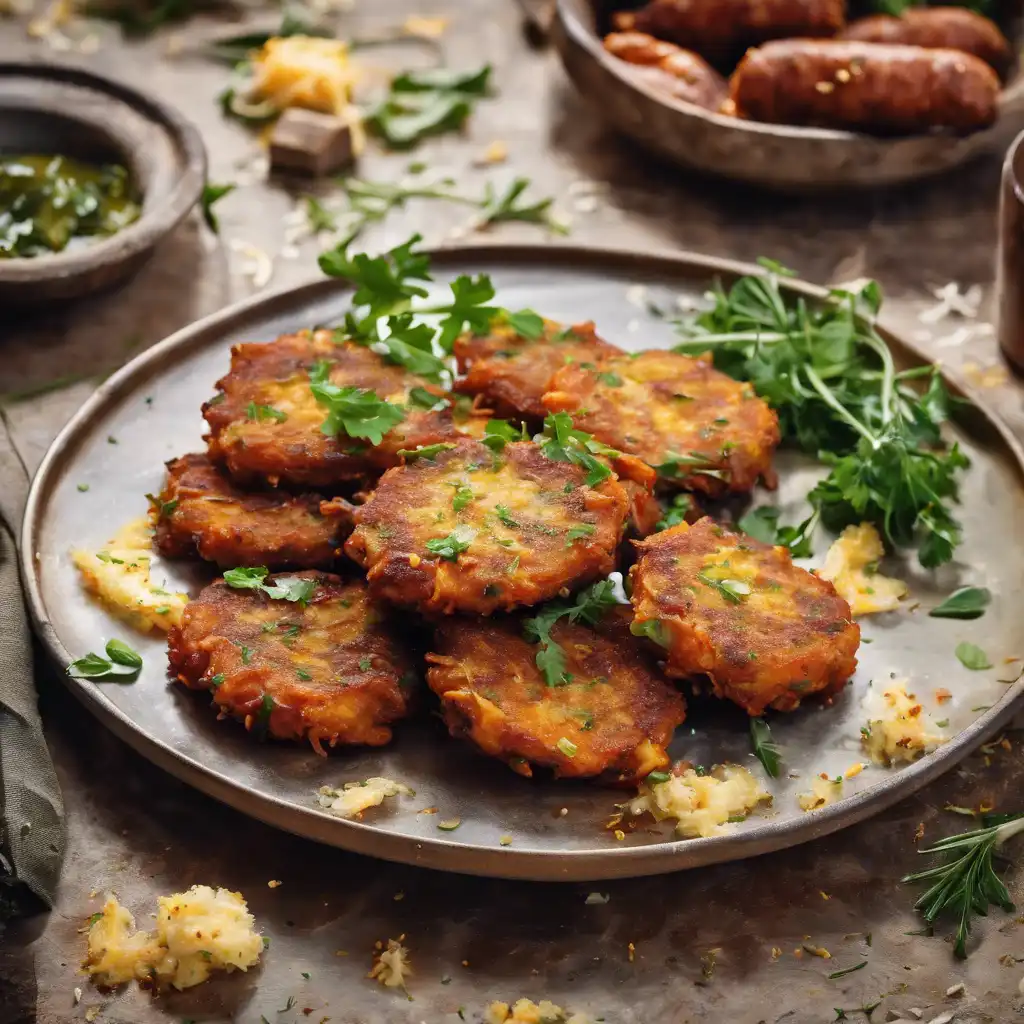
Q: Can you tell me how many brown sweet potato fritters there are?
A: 8